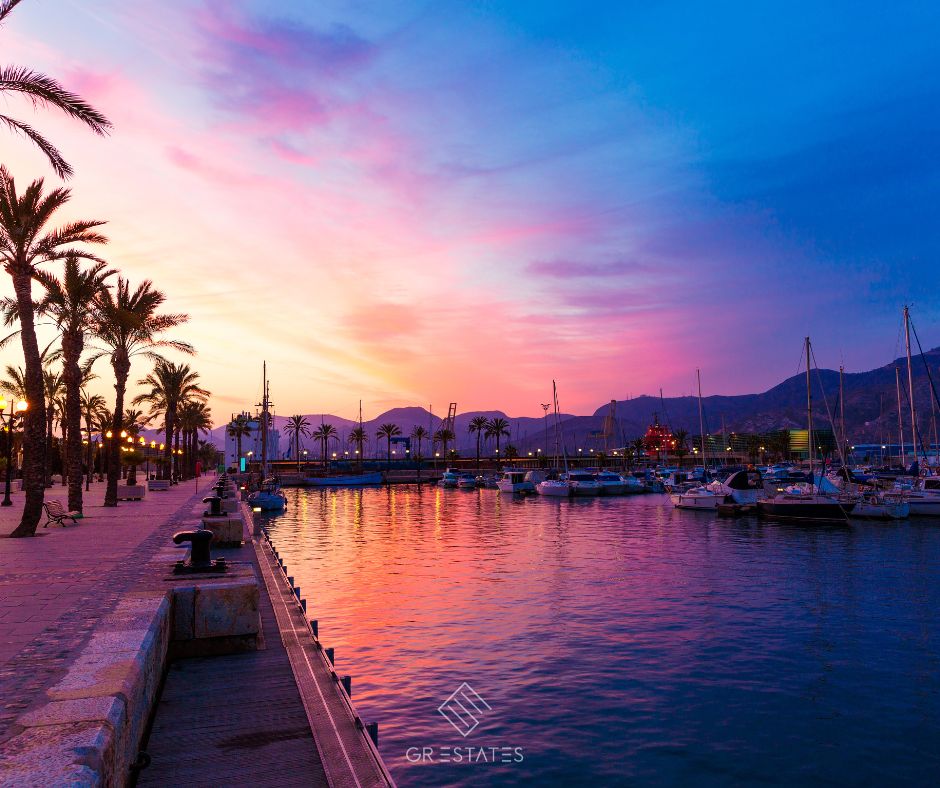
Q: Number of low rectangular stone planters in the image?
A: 2